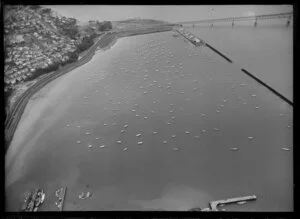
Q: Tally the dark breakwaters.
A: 2